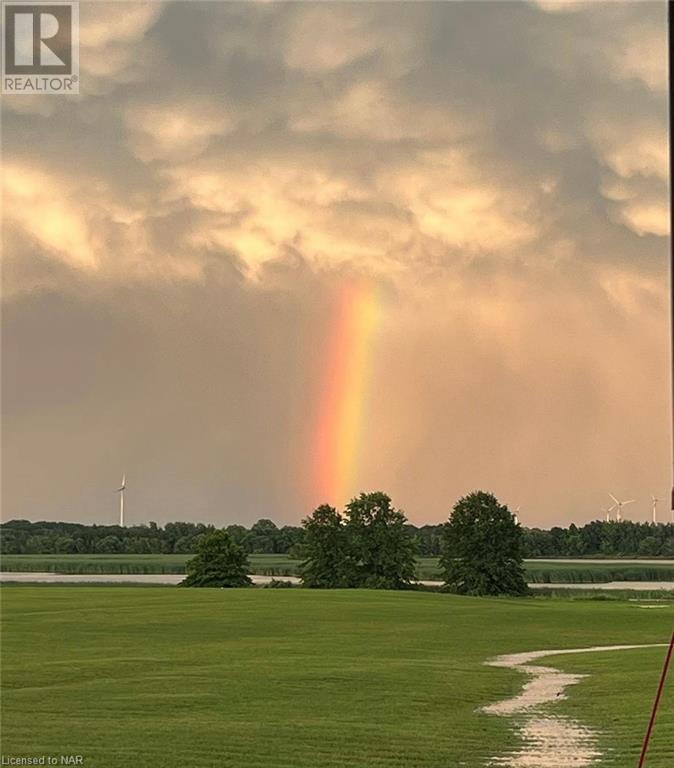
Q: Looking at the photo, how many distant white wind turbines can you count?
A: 5